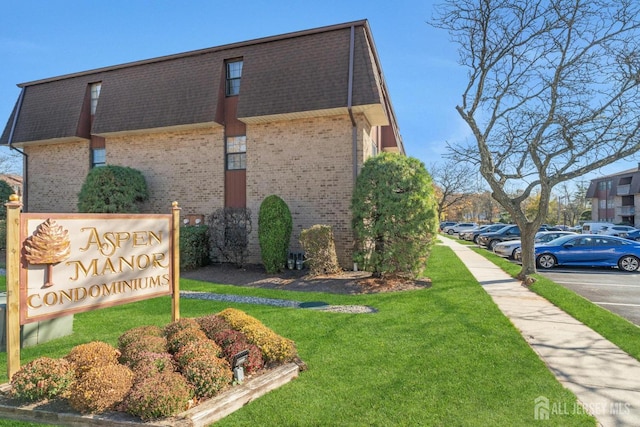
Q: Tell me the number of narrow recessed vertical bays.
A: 2